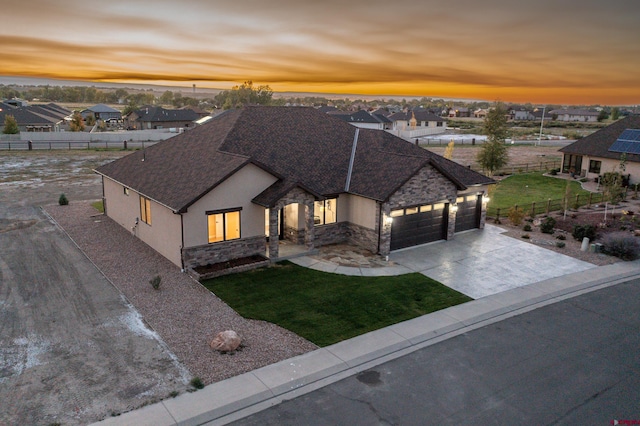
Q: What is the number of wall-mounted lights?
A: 3